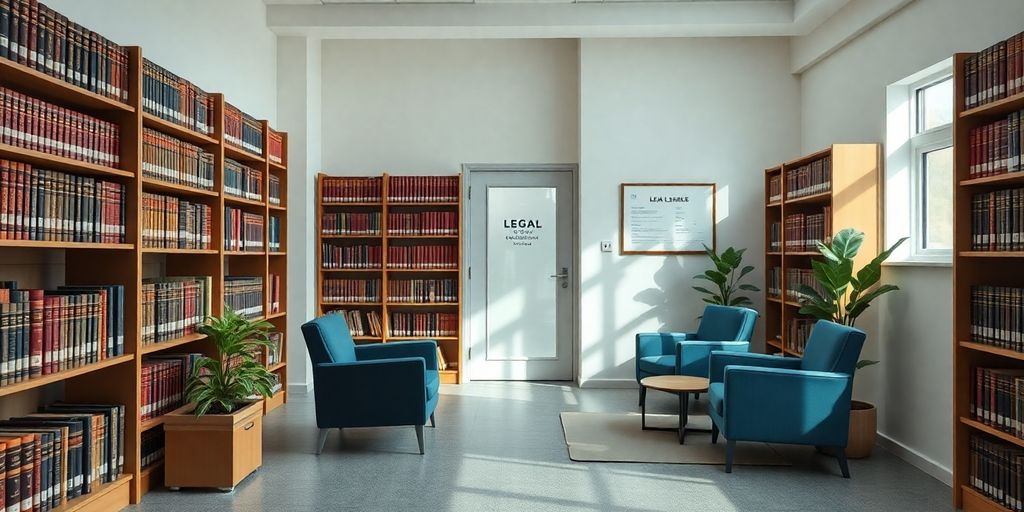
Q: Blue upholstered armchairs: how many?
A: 3